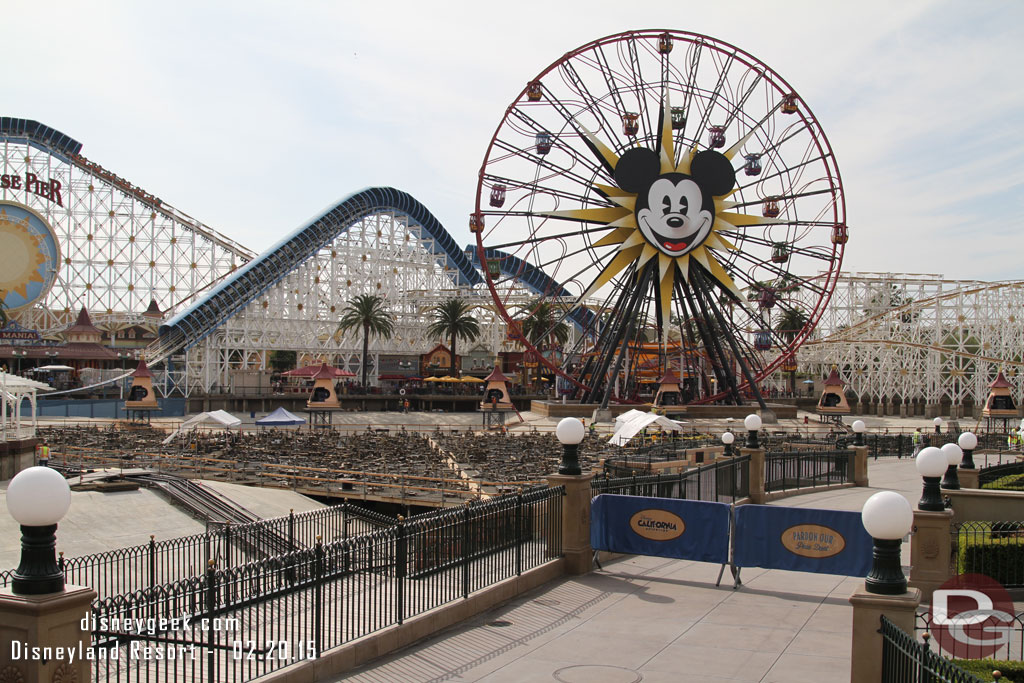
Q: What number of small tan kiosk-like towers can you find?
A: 6